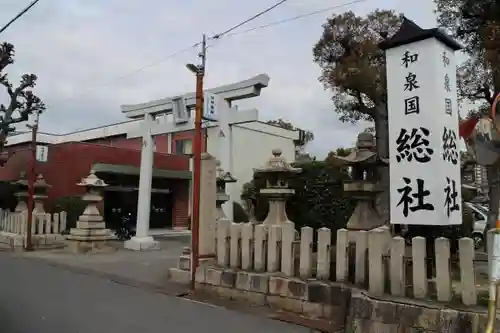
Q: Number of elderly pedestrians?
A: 0